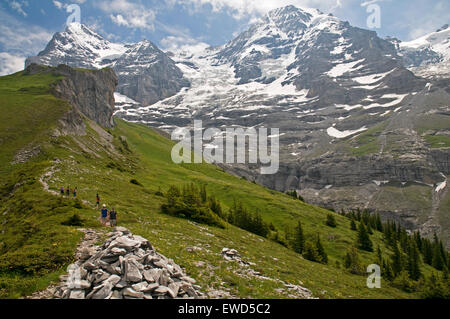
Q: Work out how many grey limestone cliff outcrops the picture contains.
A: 1